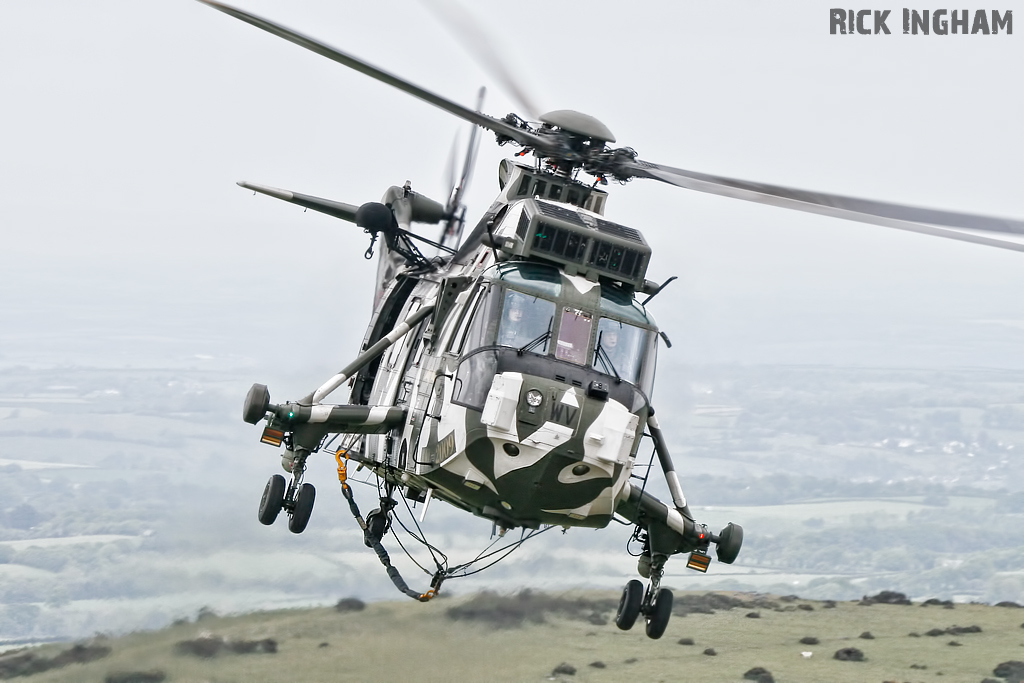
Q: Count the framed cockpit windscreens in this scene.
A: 3